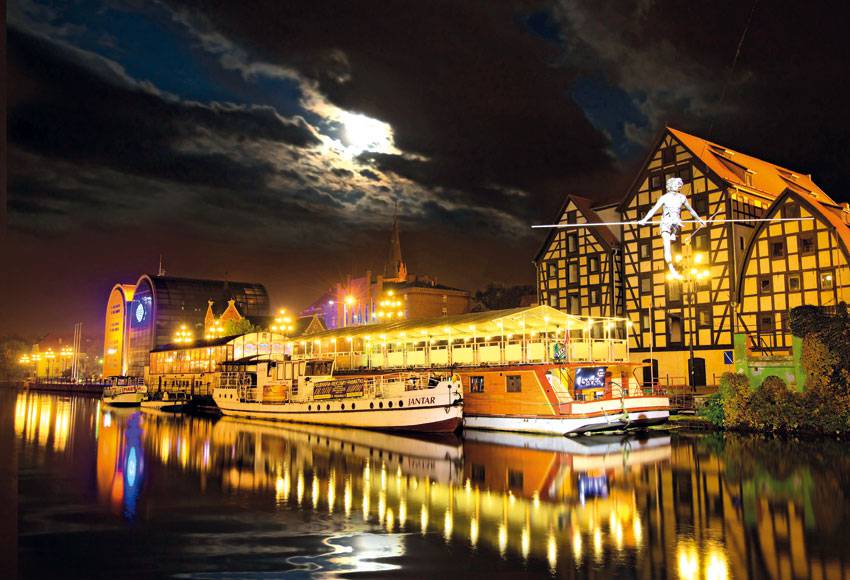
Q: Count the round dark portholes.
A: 12